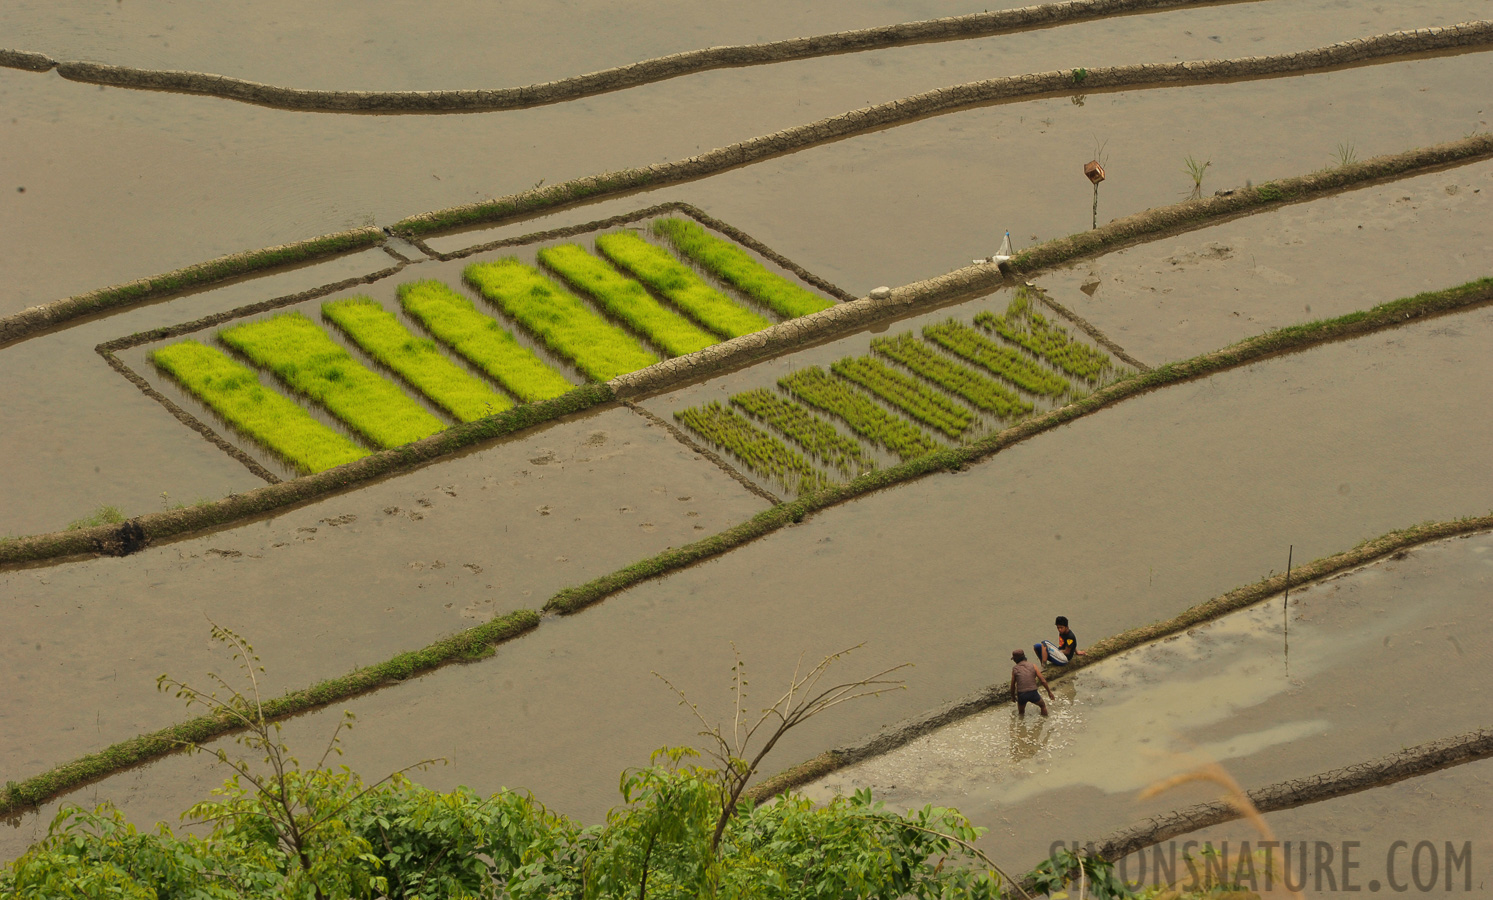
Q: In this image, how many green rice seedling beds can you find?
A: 15